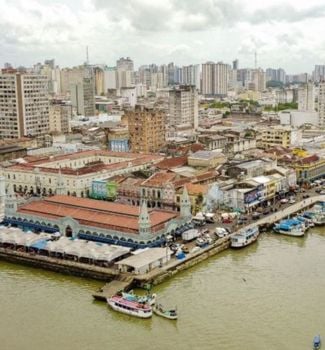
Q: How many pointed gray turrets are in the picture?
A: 4